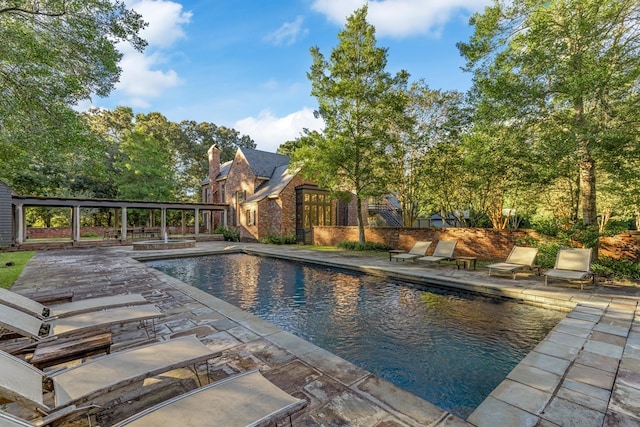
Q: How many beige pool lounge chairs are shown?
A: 8